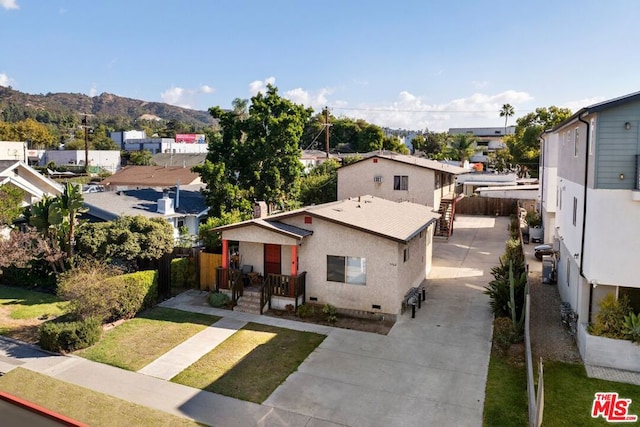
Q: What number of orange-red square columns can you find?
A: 2